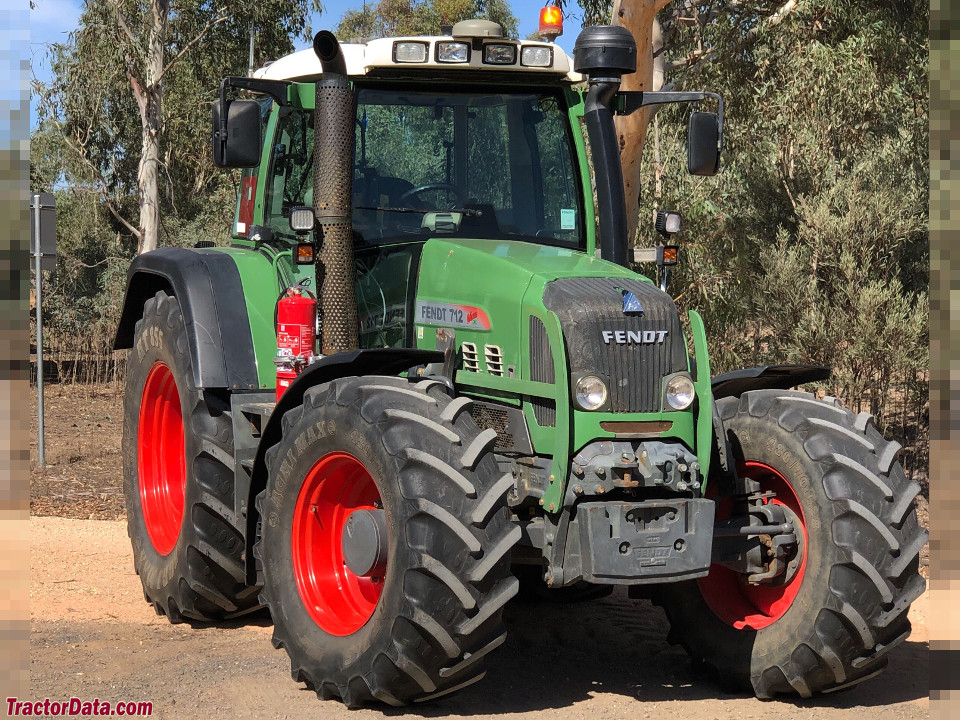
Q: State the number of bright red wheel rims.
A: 3